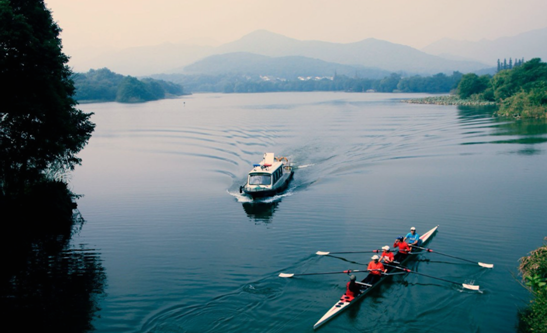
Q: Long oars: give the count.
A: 4